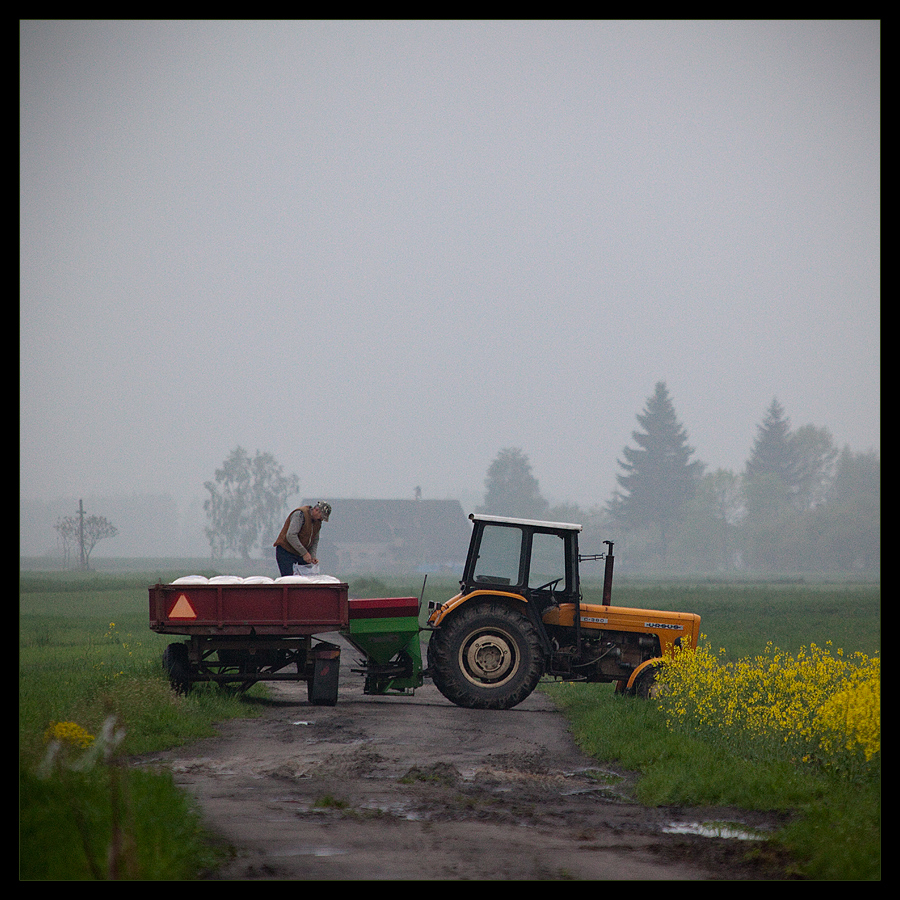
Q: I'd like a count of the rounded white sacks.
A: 5